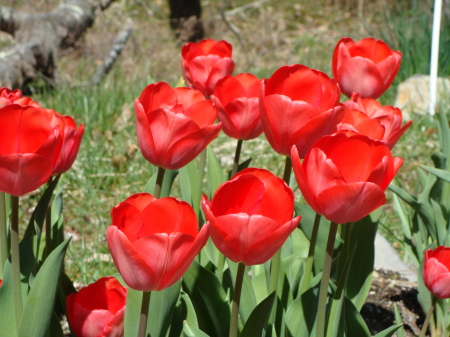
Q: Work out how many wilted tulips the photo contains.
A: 0